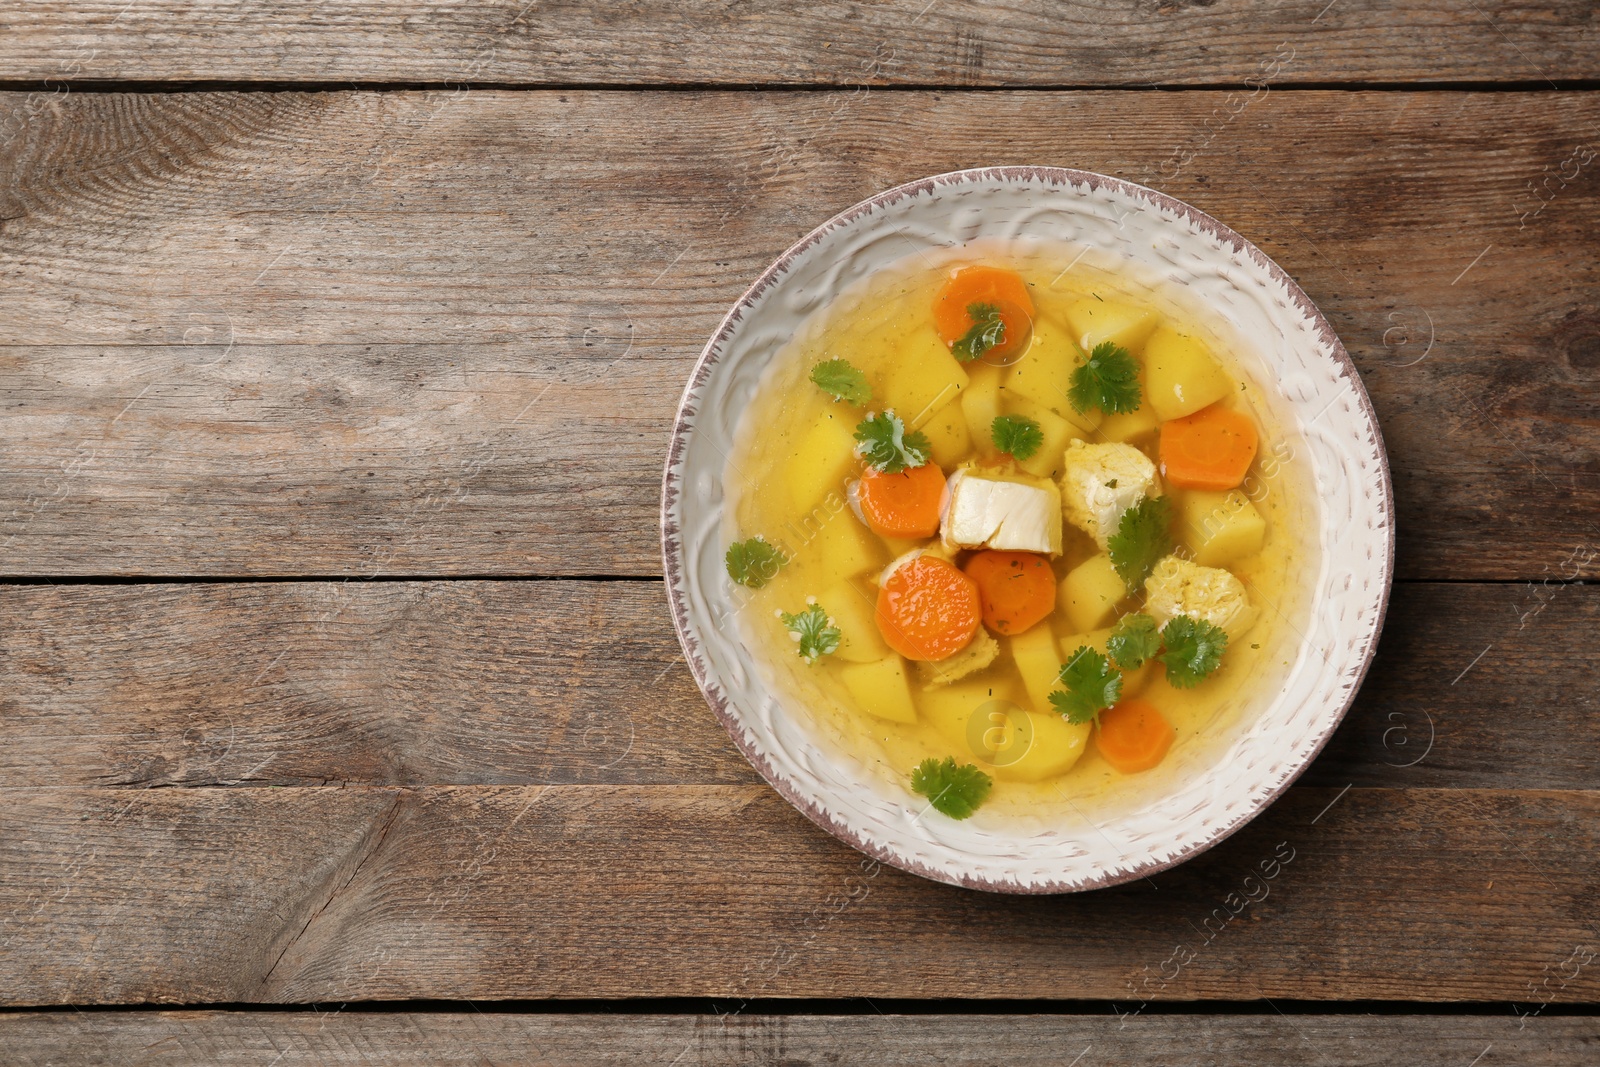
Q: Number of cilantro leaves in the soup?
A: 12